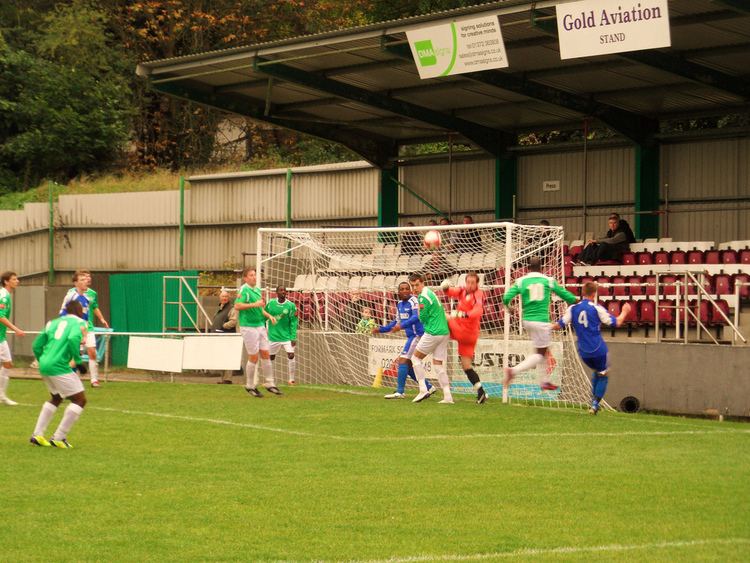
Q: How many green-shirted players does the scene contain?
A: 7